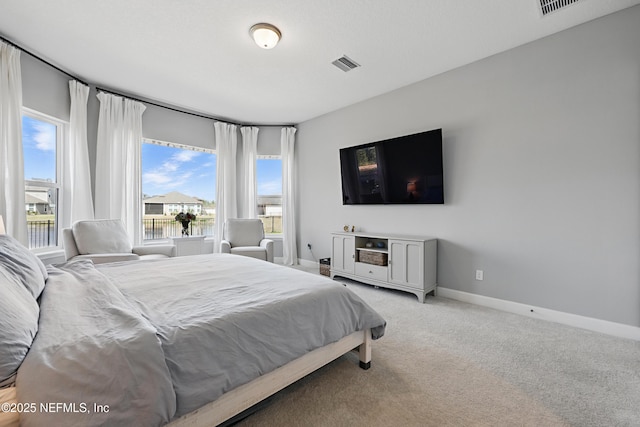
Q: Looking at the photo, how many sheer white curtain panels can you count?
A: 6